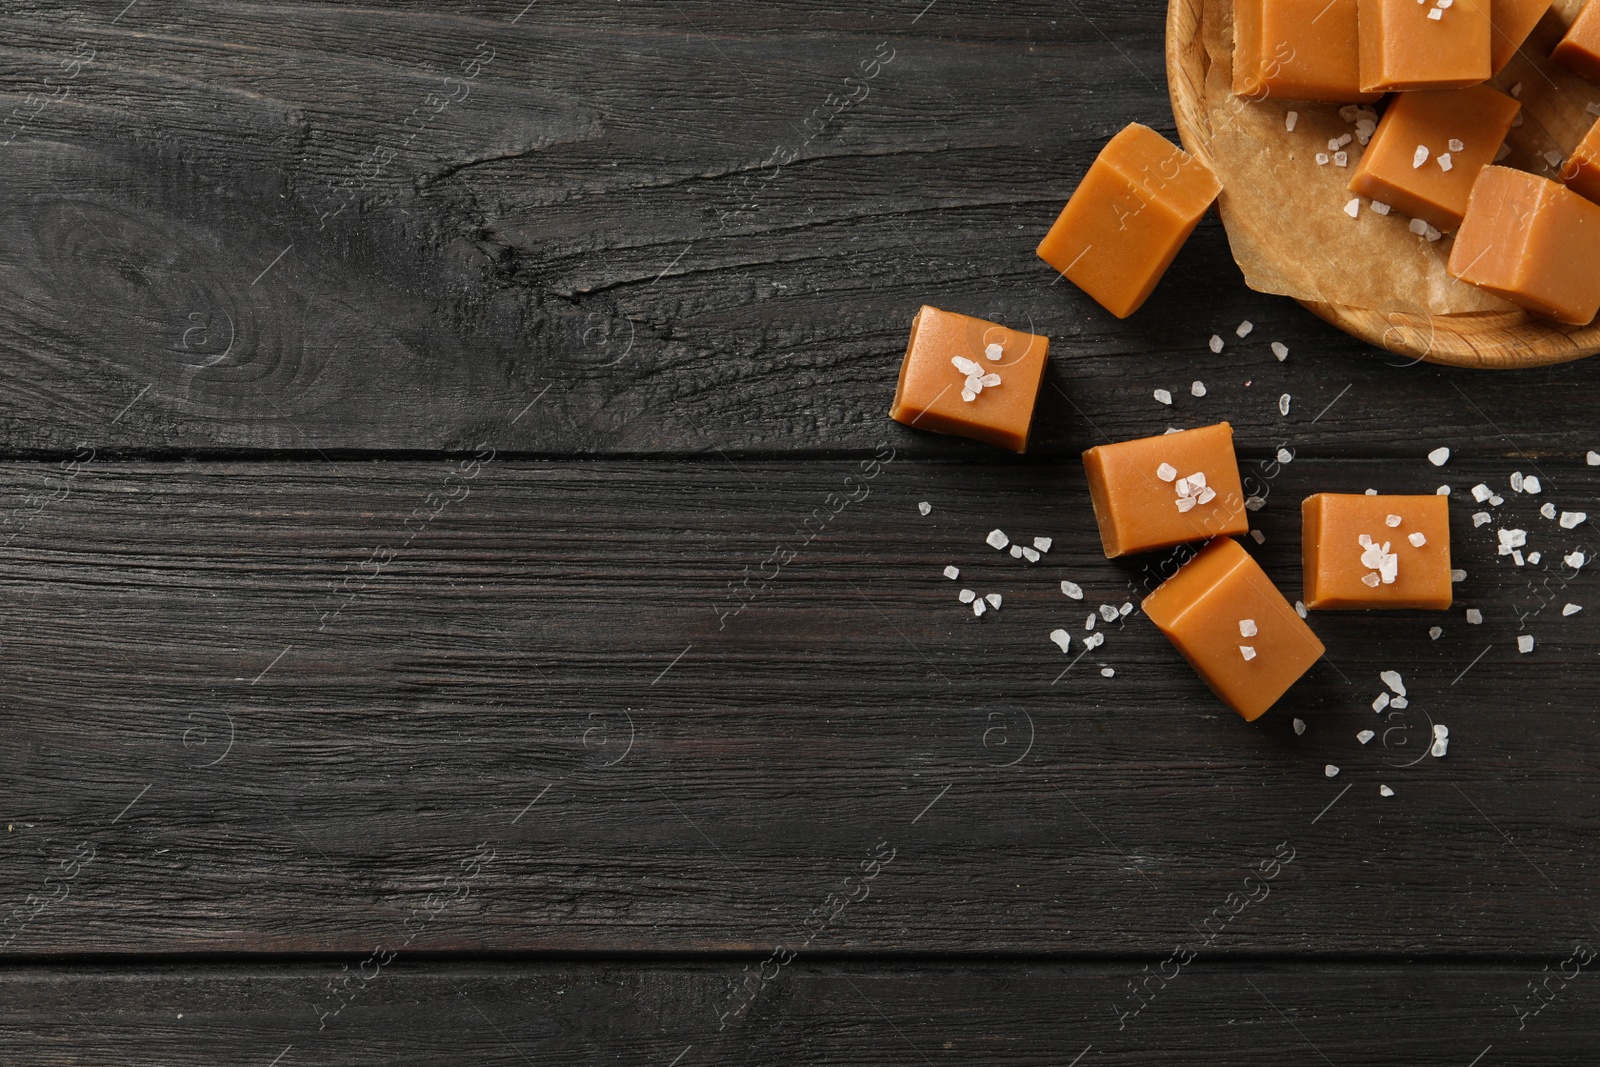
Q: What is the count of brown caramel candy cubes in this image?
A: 12